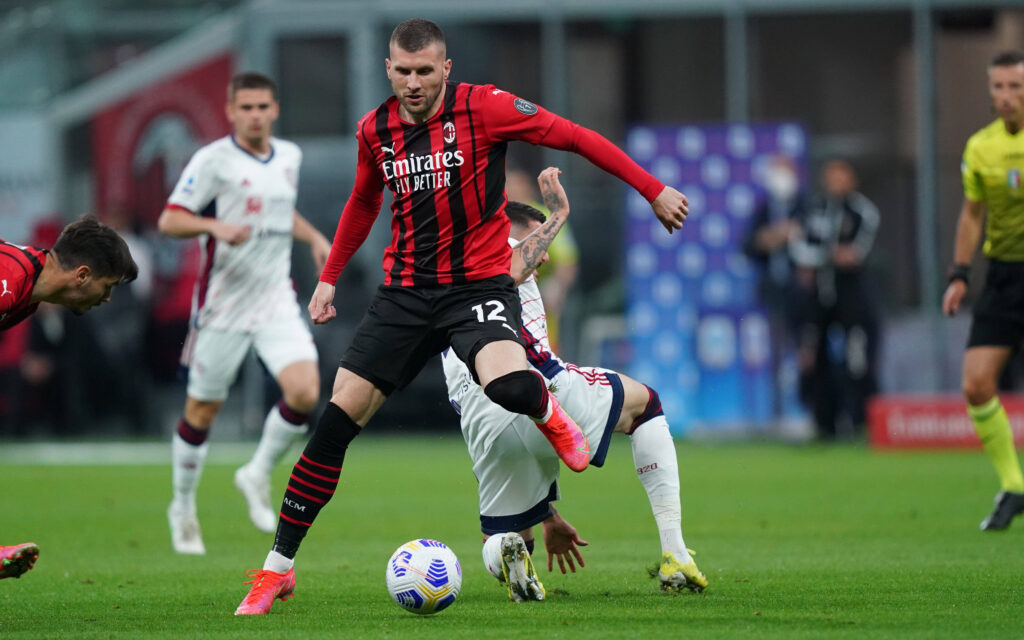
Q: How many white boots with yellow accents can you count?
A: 2